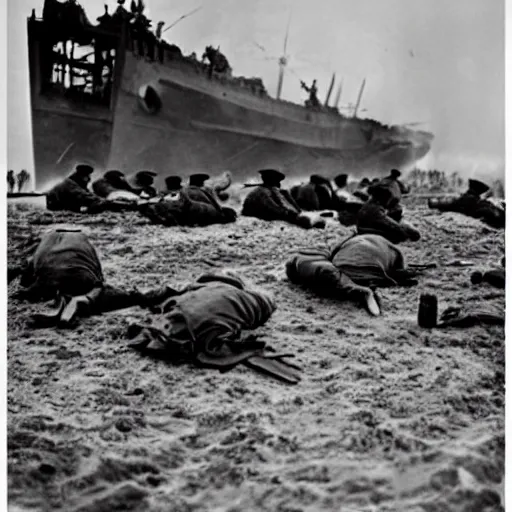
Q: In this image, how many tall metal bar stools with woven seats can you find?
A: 0